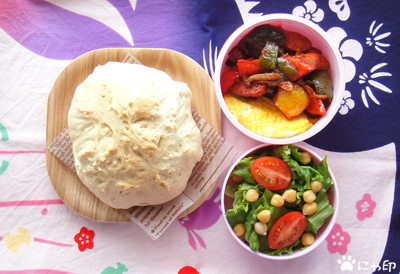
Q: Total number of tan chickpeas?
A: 11